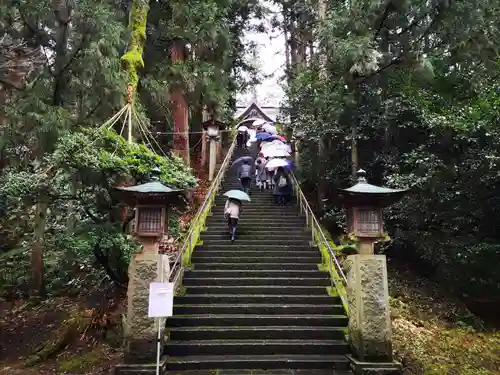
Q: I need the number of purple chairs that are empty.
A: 0